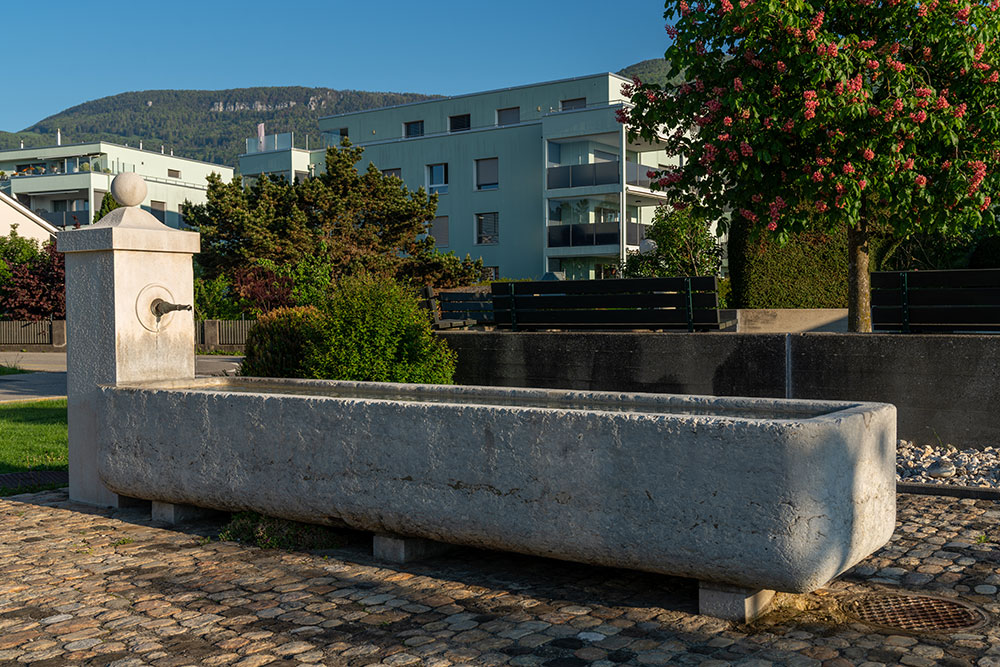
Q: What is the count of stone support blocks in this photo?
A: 3